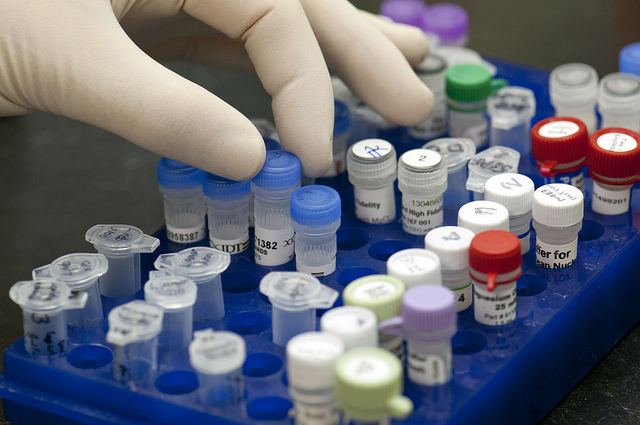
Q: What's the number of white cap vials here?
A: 7